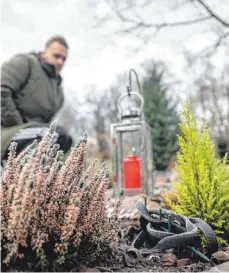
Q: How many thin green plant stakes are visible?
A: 4